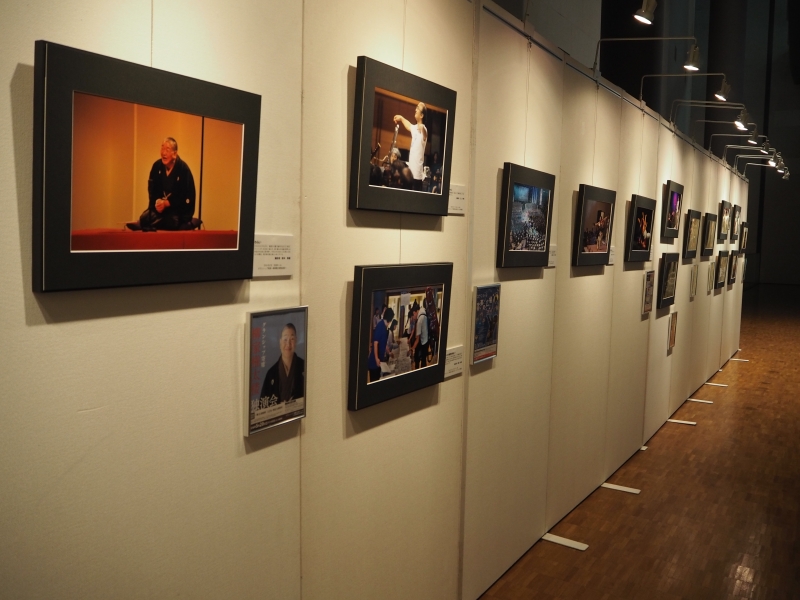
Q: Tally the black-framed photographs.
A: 15